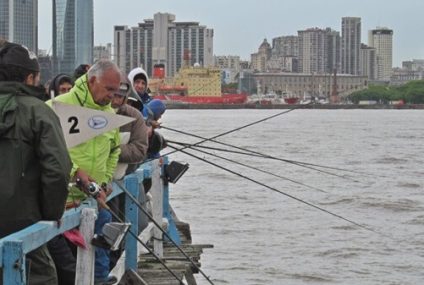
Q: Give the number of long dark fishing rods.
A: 7